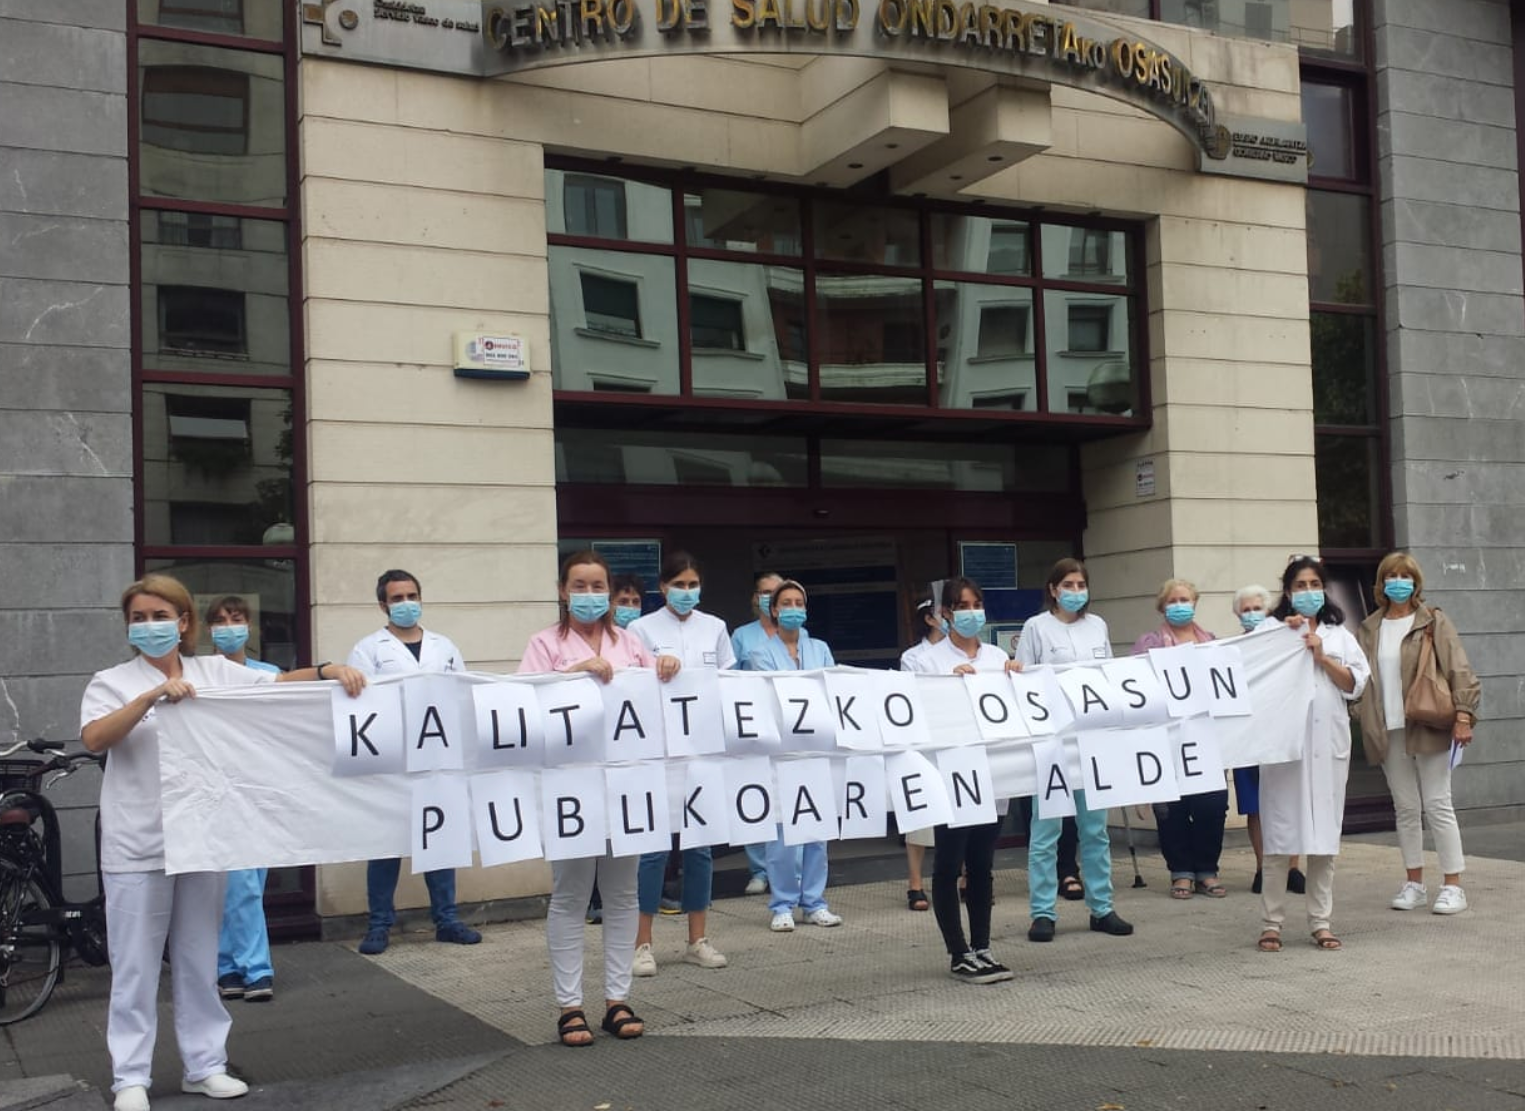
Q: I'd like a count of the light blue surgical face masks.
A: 15